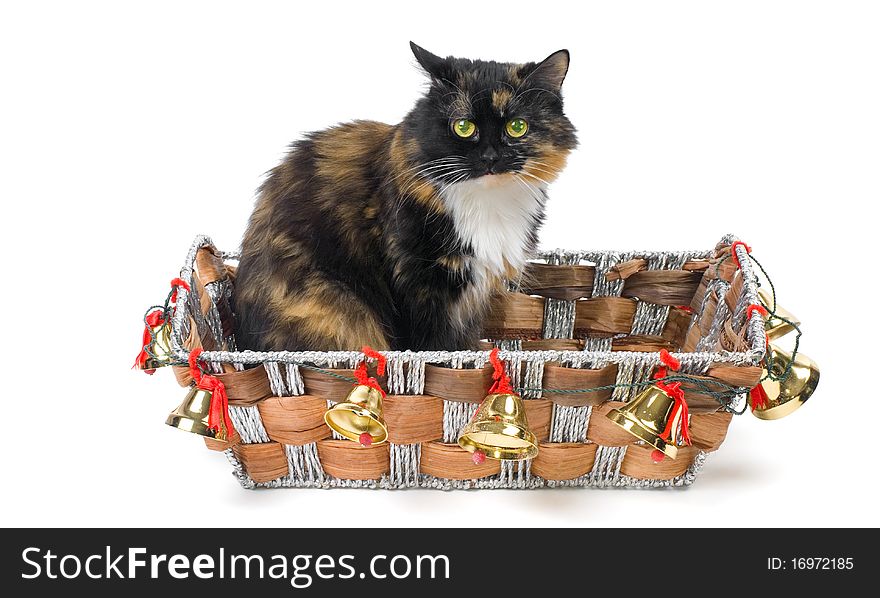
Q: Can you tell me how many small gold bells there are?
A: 7